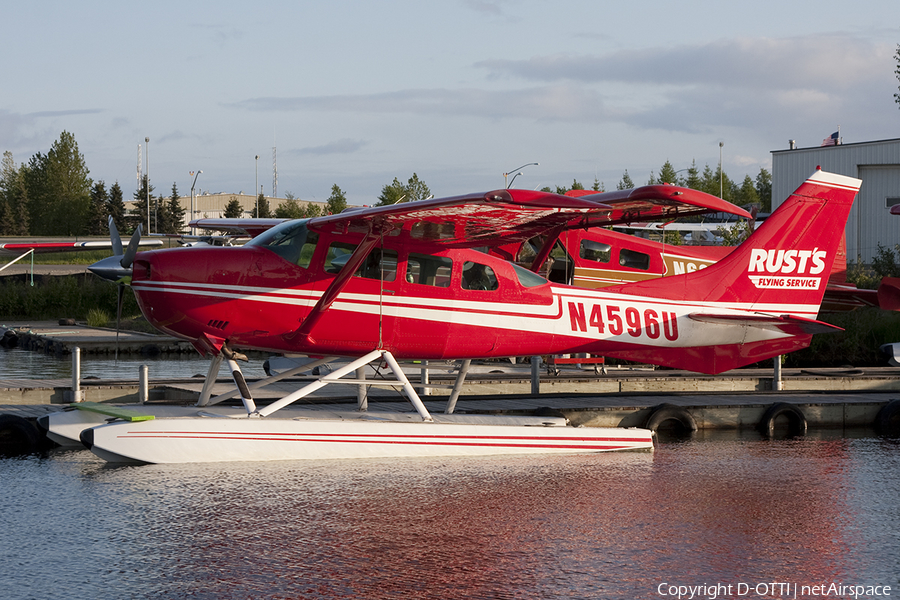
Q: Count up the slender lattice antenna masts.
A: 2